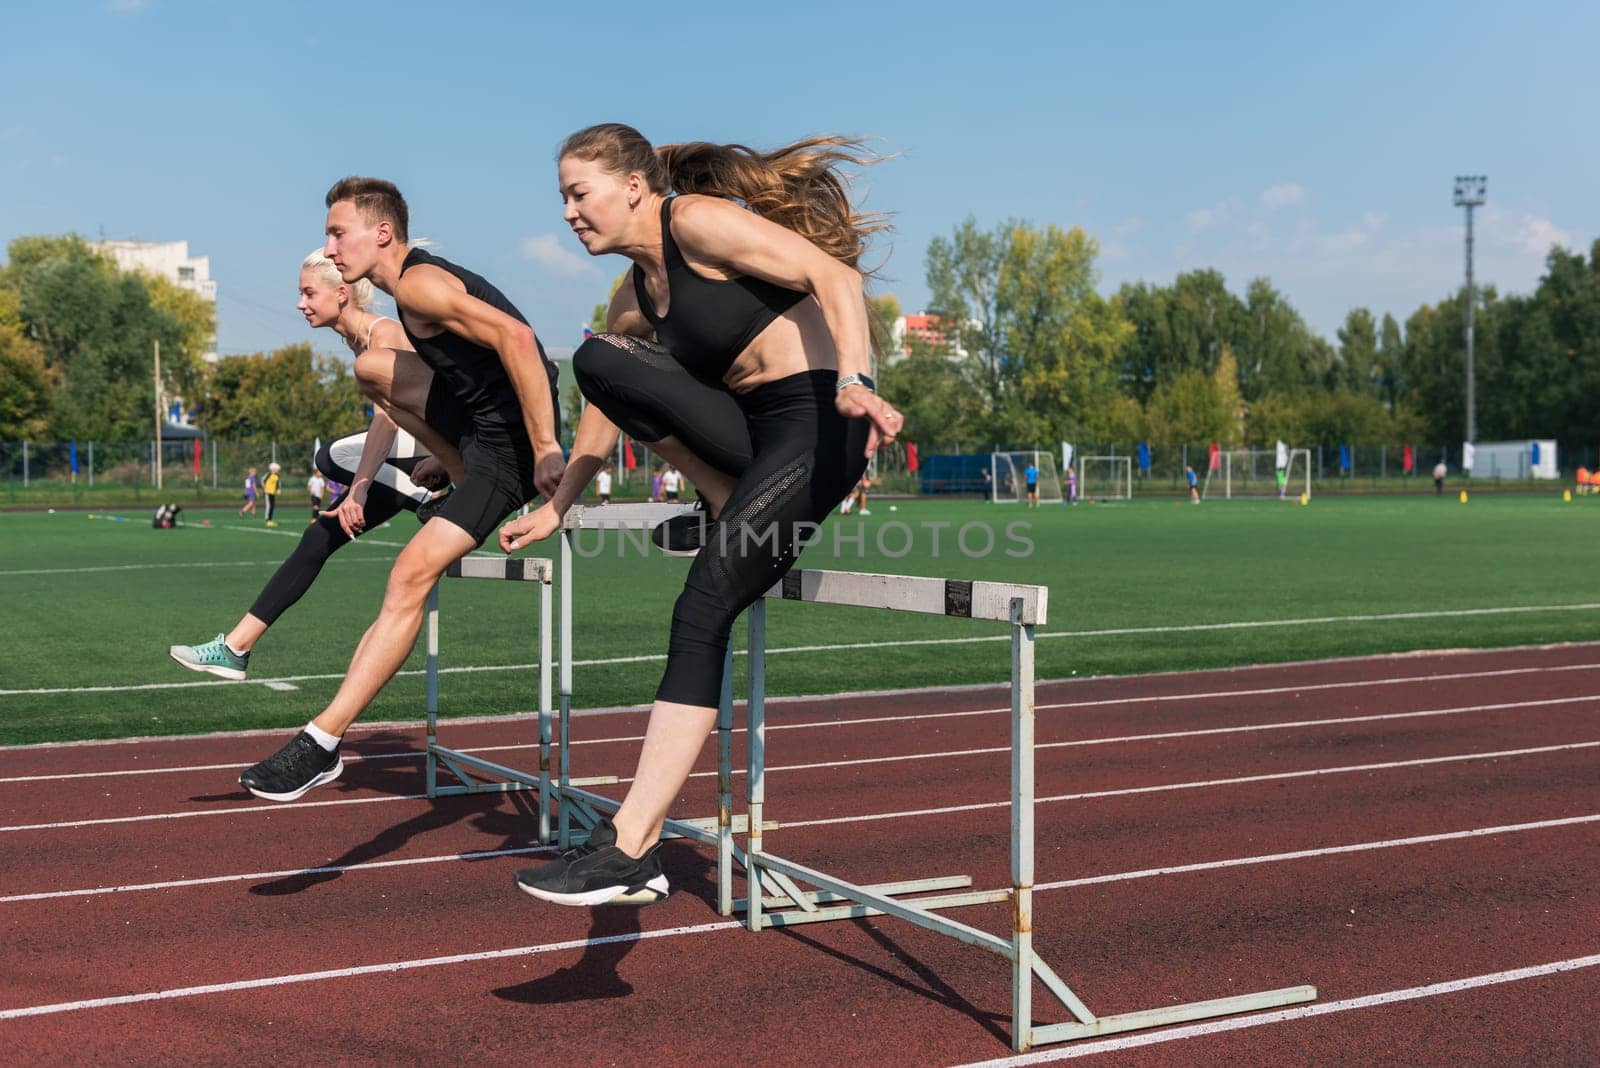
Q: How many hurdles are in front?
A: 3